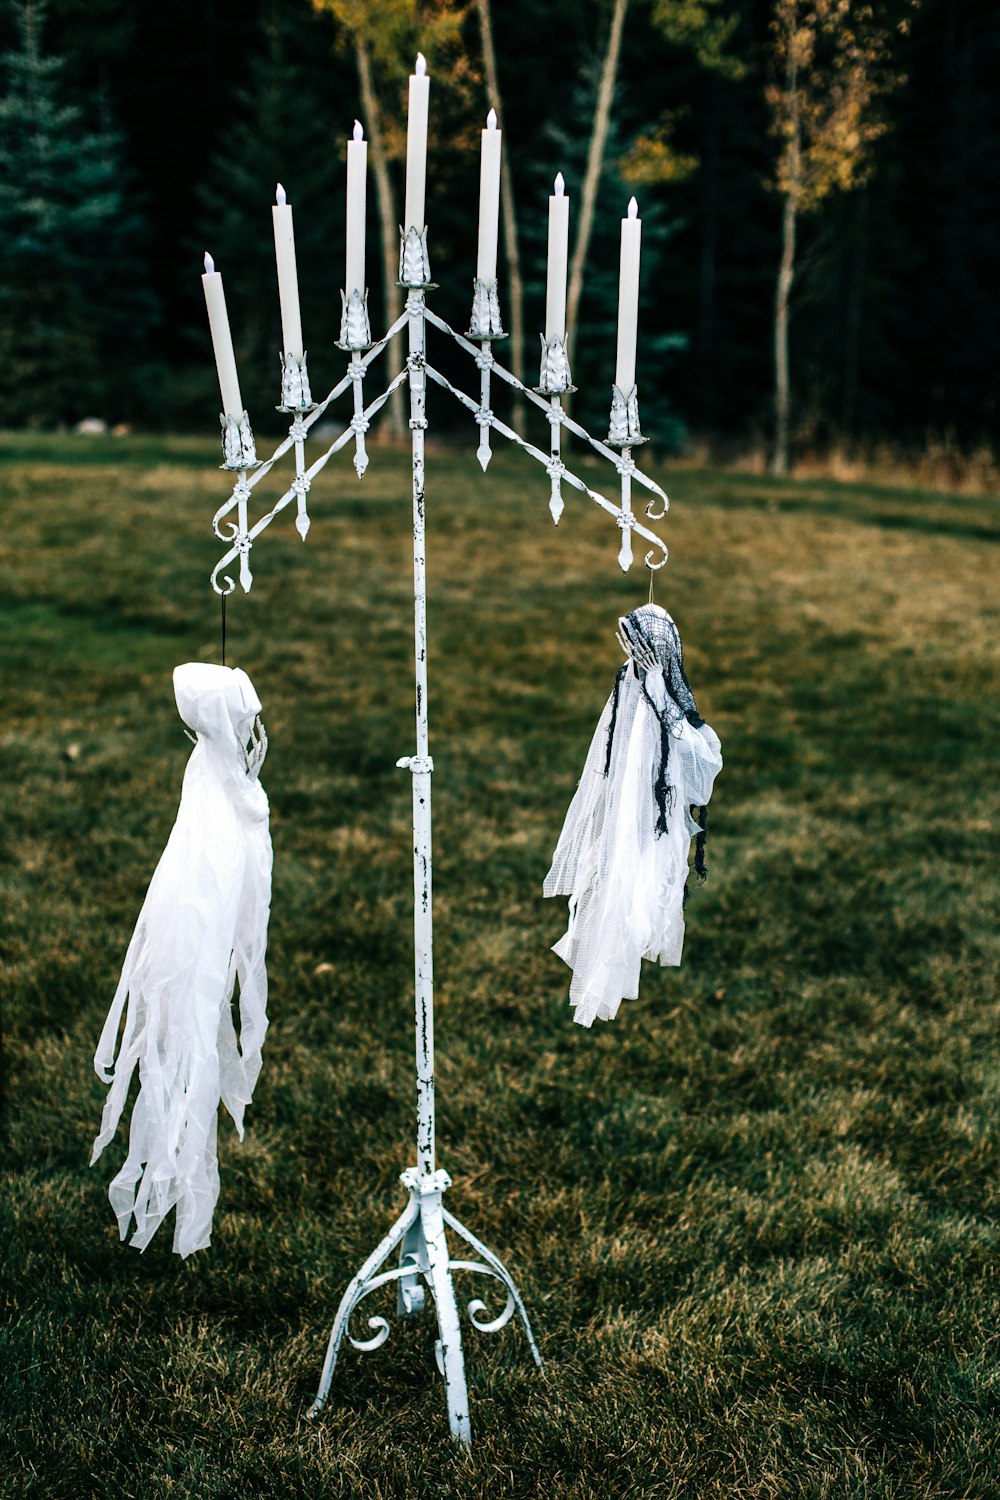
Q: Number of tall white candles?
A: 7